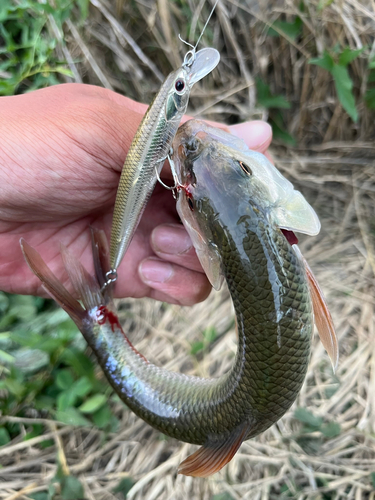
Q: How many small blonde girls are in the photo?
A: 0